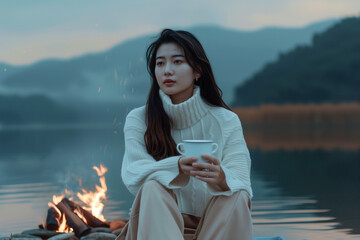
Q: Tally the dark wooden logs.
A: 3